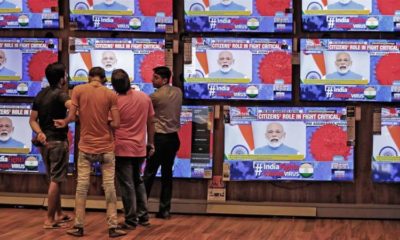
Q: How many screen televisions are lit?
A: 12